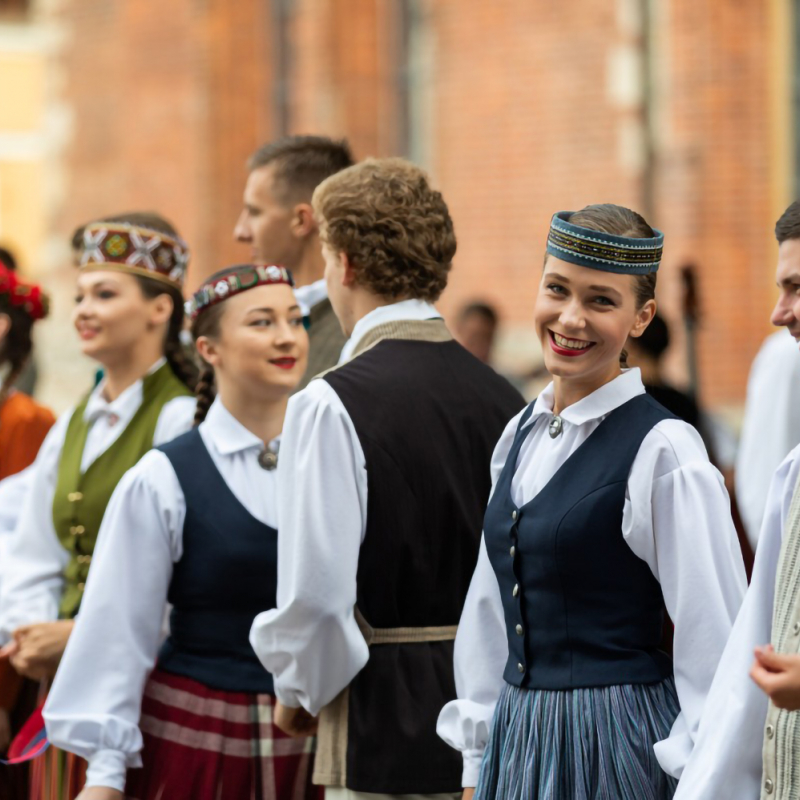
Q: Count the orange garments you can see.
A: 1